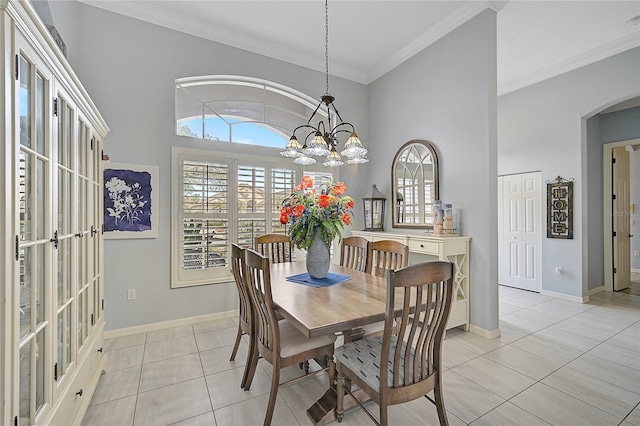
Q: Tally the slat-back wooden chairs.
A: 6